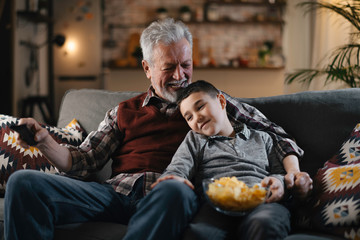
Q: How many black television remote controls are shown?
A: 1